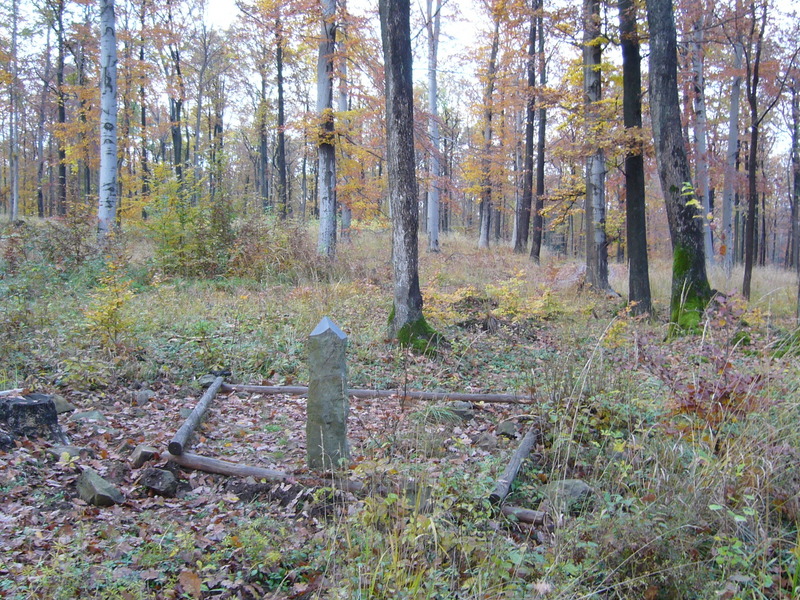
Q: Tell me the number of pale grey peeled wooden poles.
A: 4